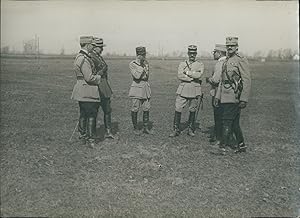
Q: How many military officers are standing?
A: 6